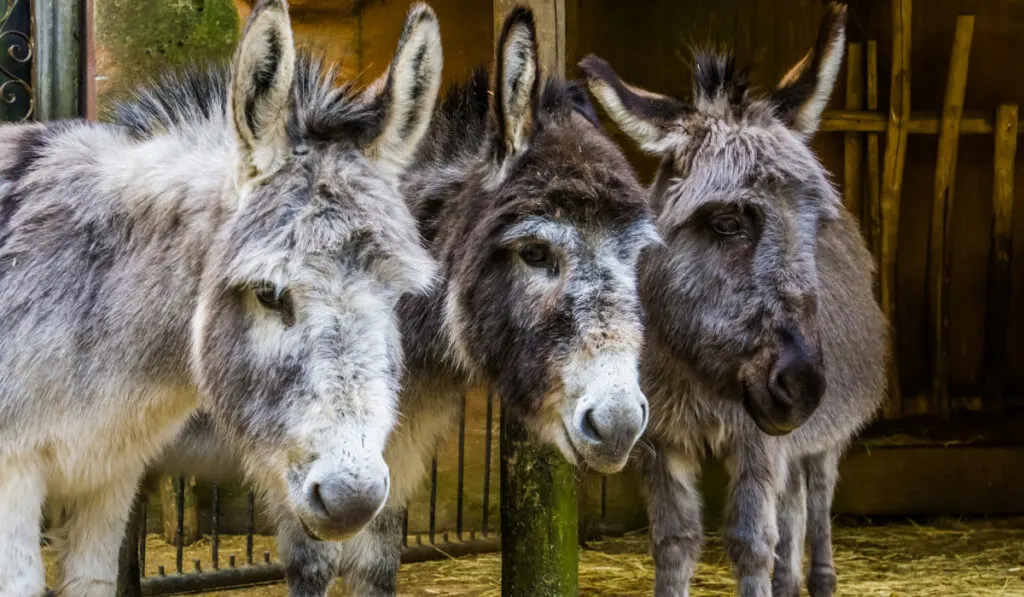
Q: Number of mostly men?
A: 0